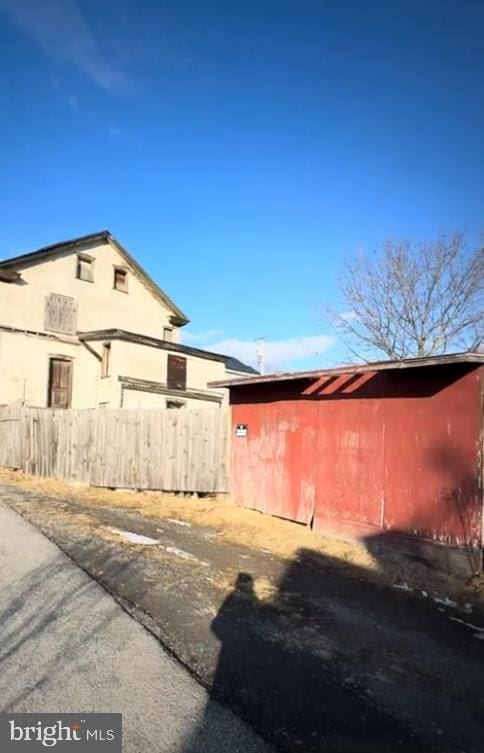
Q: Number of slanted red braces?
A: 3